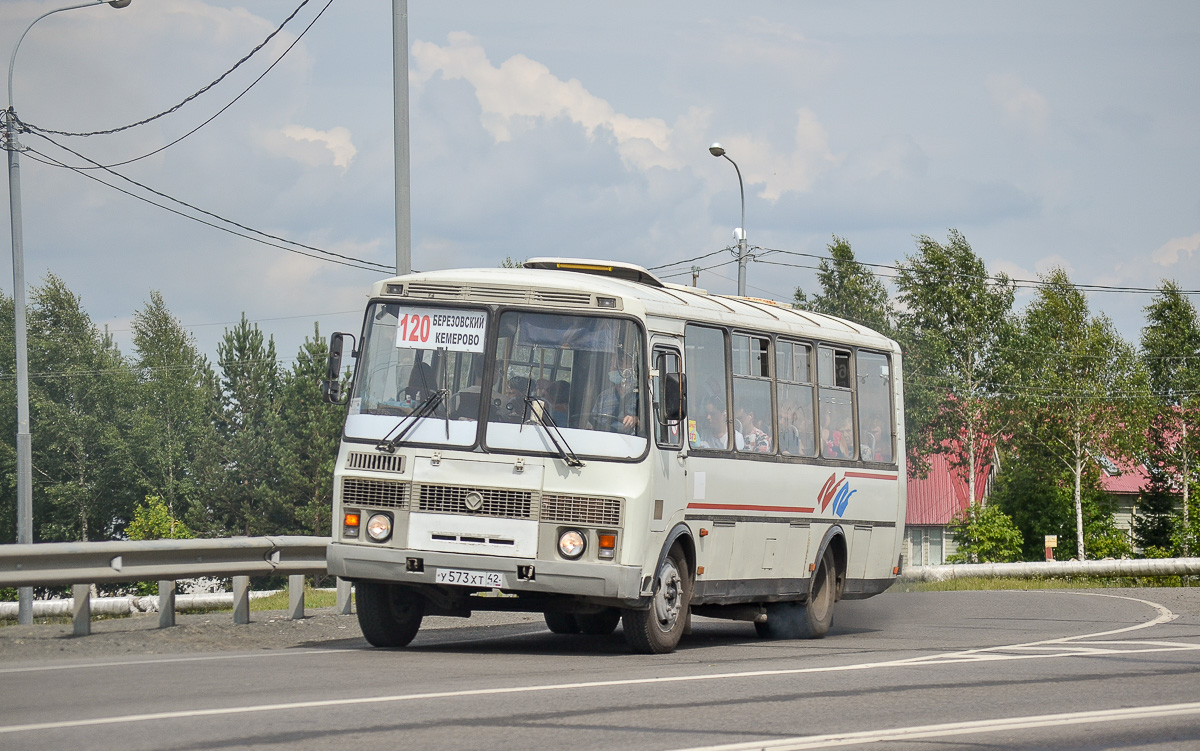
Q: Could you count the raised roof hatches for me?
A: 1